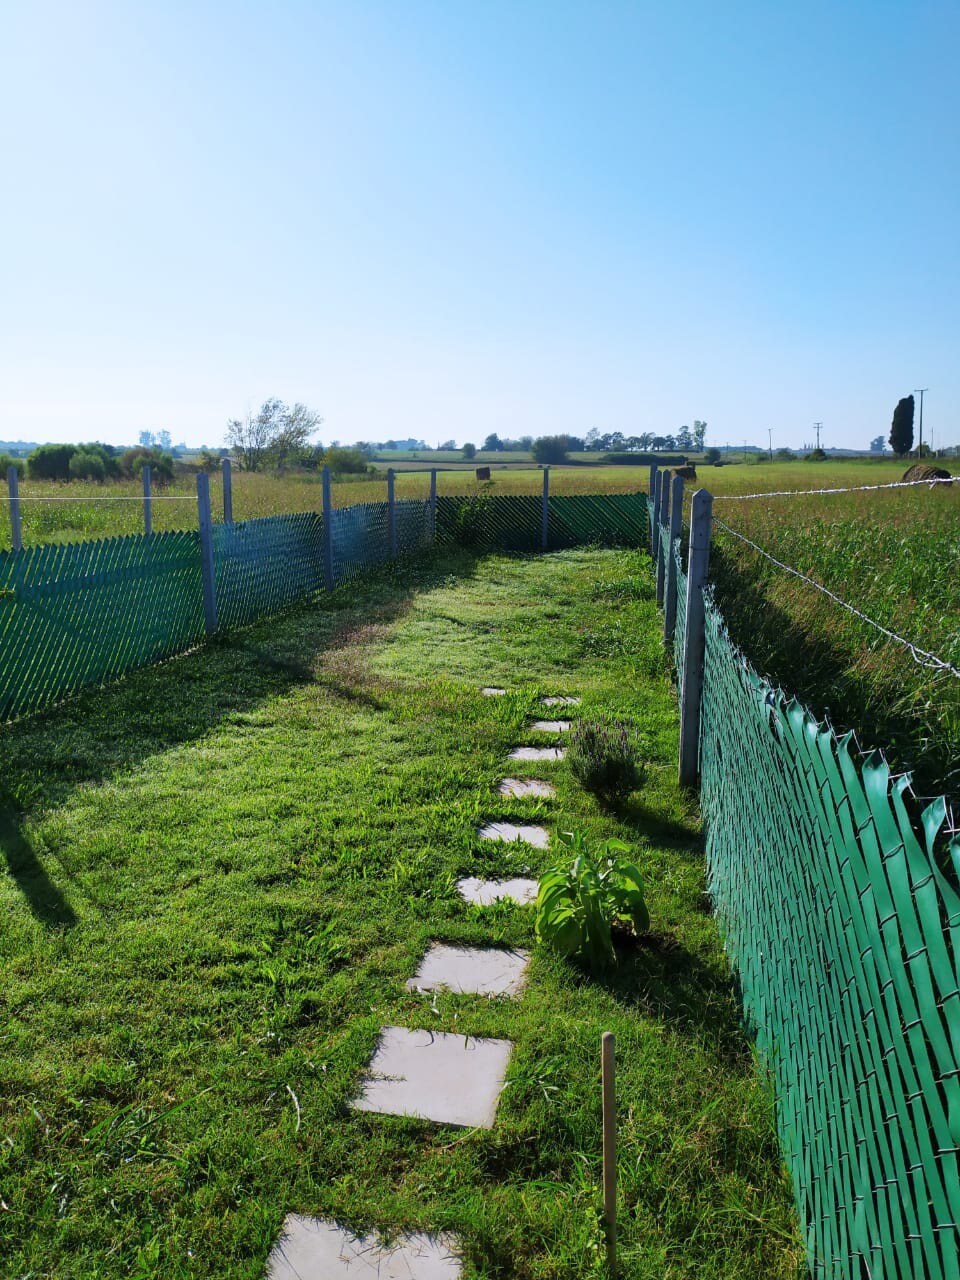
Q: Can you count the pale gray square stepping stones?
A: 10